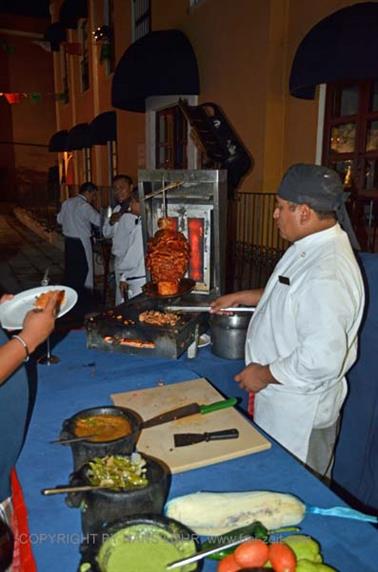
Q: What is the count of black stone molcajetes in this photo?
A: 3